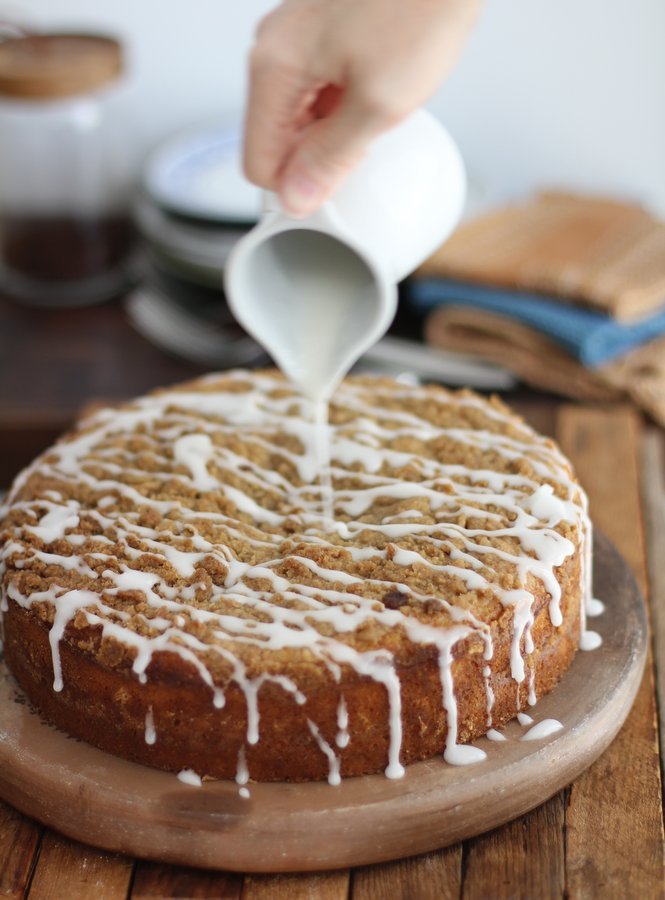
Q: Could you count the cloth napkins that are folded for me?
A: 3